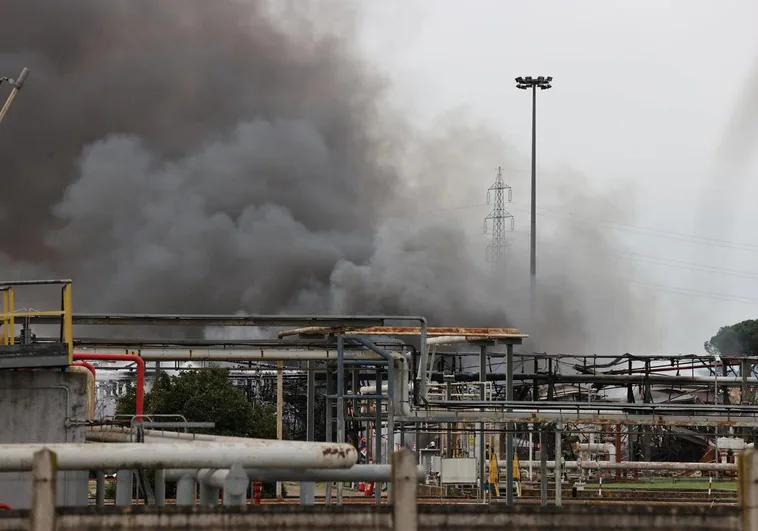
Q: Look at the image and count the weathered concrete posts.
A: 3